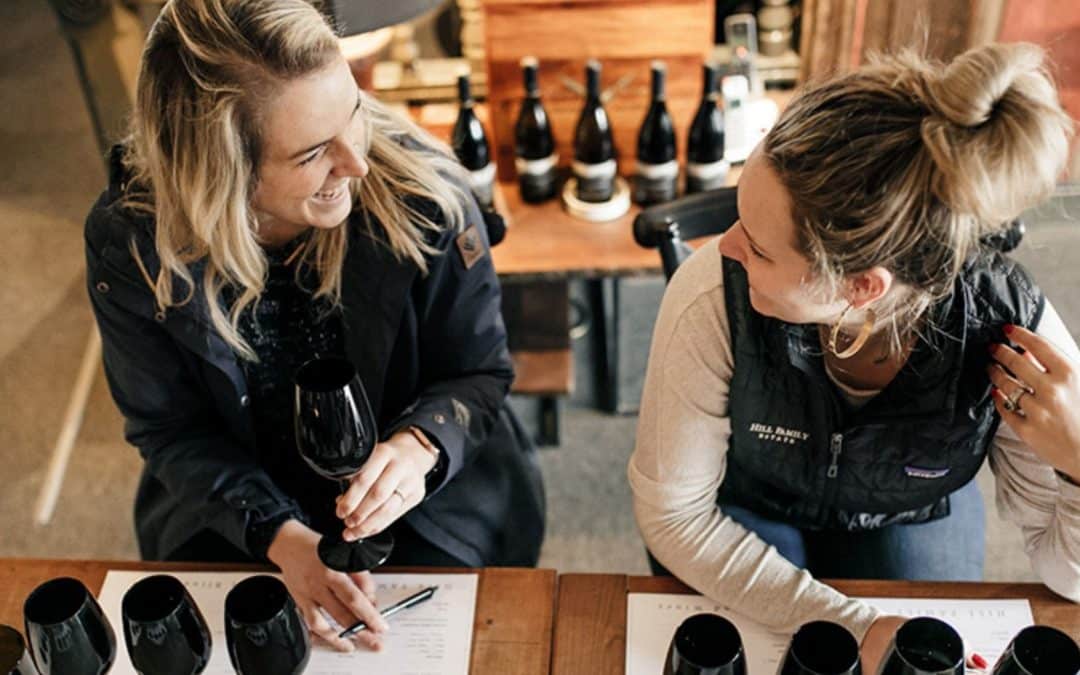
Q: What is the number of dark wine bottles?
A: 5